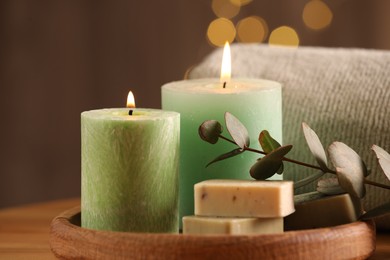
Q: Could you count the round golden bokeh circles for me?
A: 6